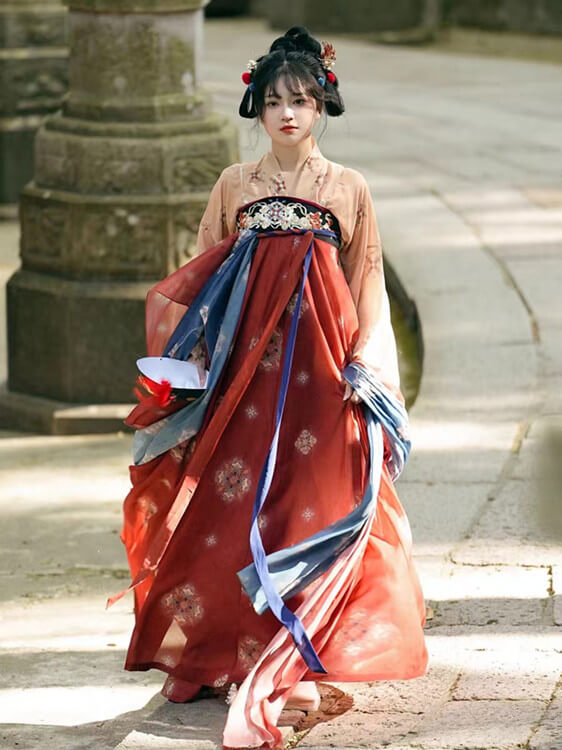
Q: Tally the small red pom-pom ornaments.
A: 2